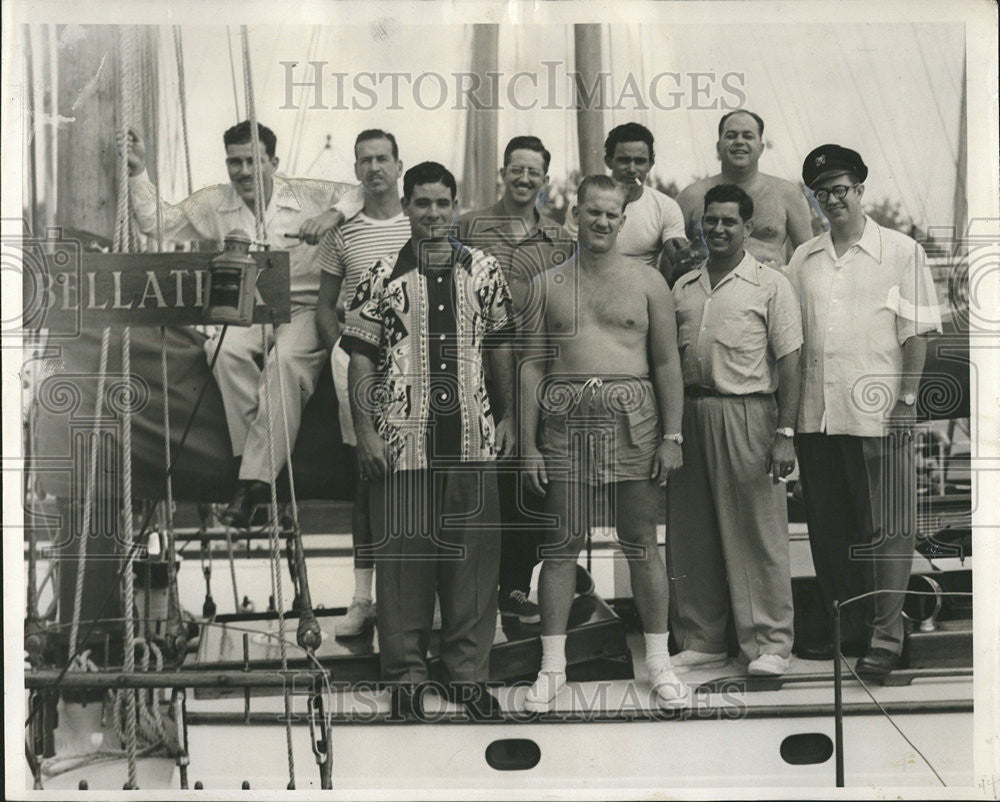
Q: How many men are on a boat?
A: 9